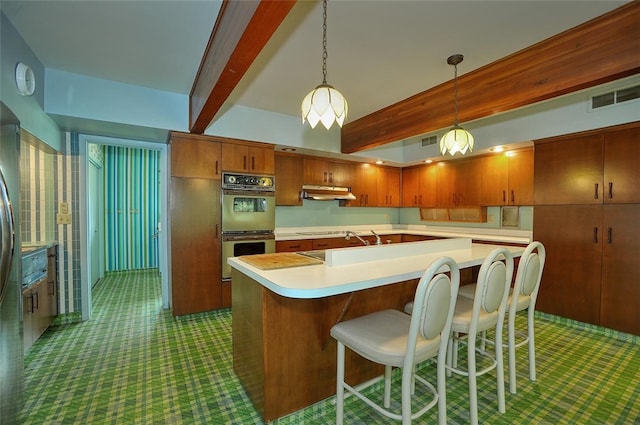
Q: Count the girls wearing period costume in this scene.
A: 0